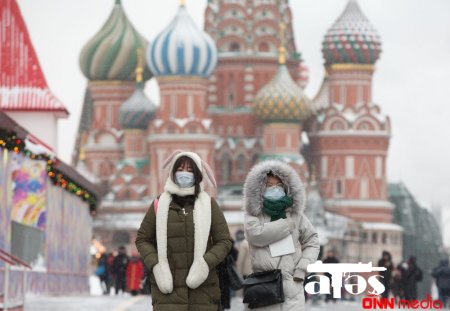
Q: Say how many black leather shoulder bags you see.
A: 1